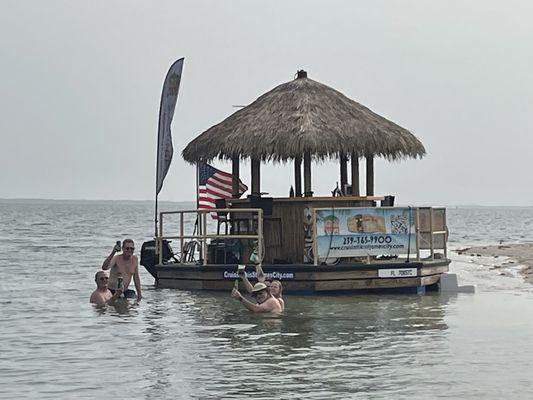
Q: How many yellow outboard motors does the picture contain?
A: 0